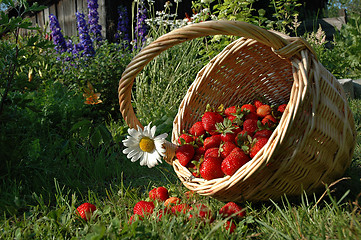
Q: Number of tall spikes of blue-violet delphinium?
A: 5